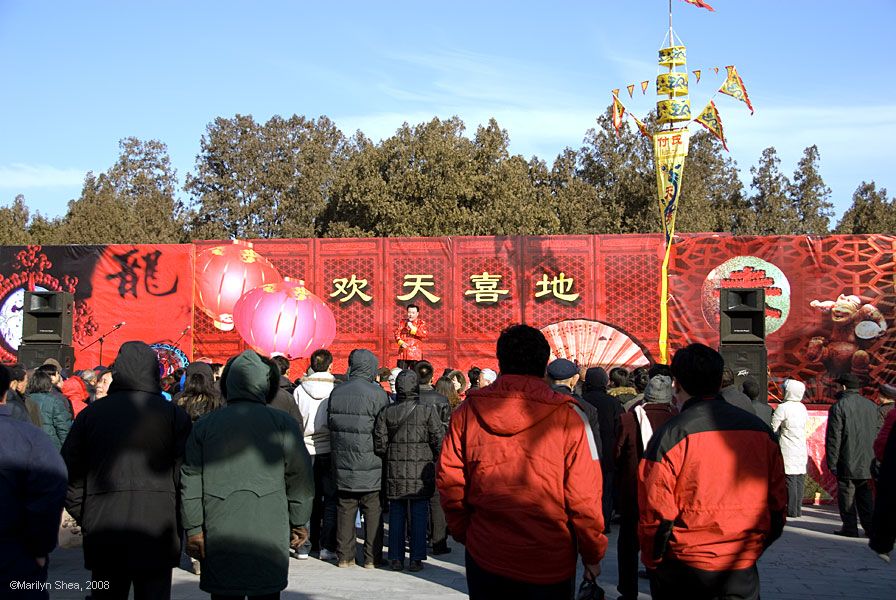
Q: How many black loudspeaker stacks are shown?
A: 2